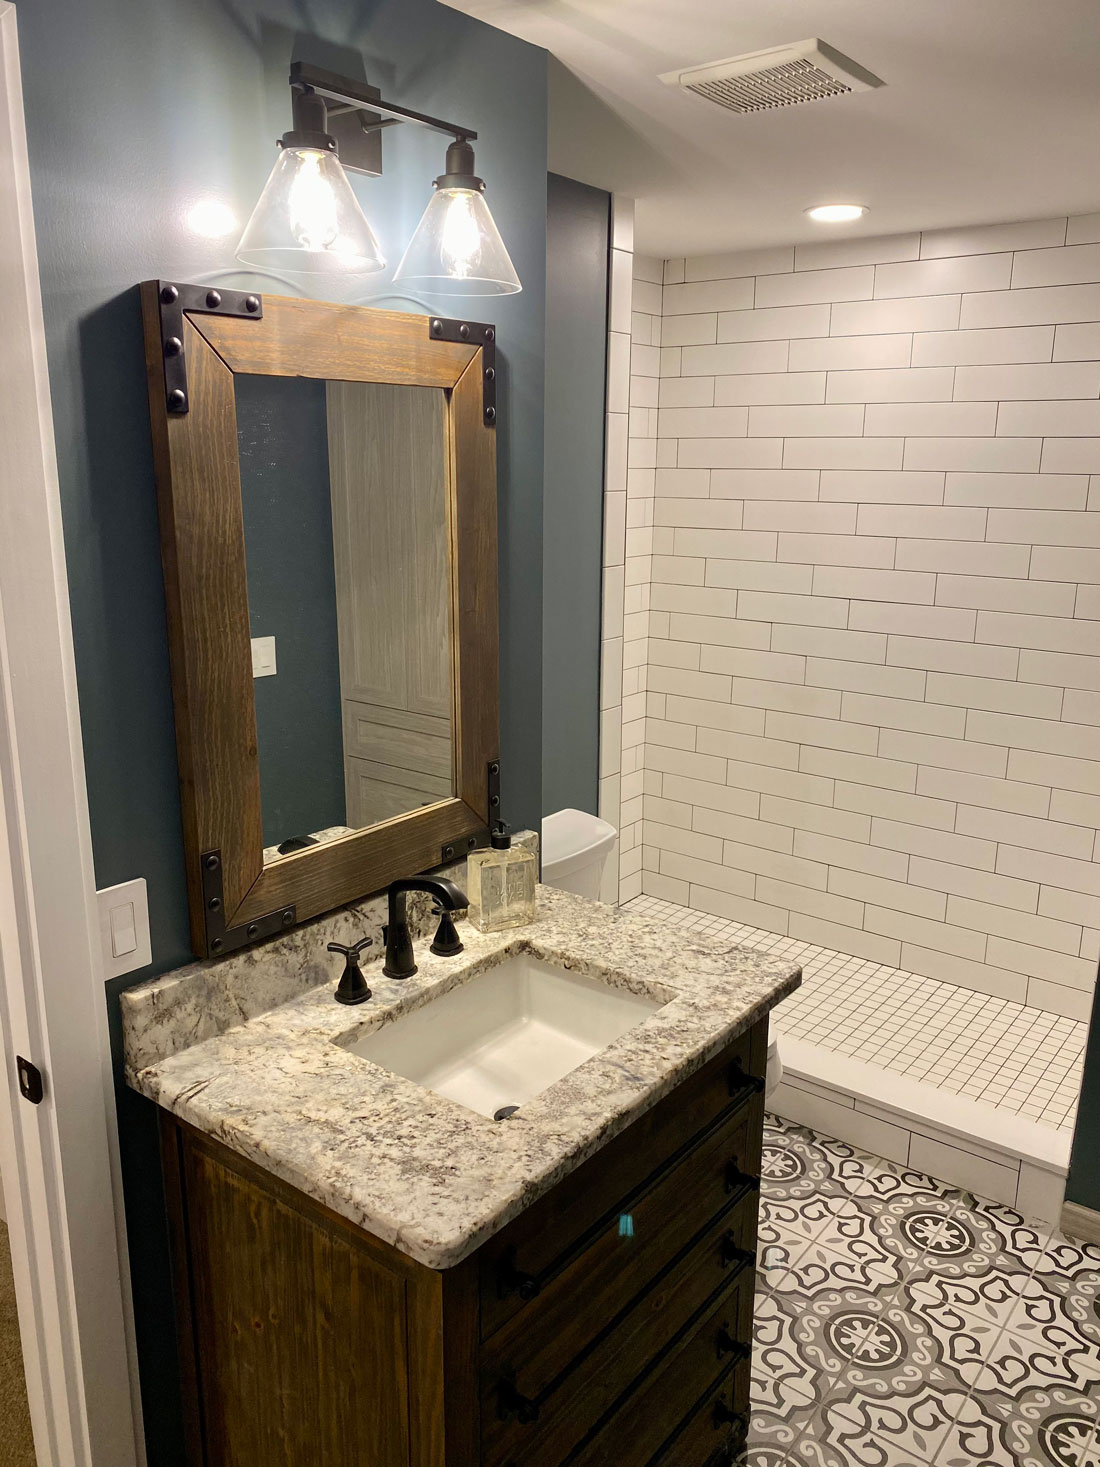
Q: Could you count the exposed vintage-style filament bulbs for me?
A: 2